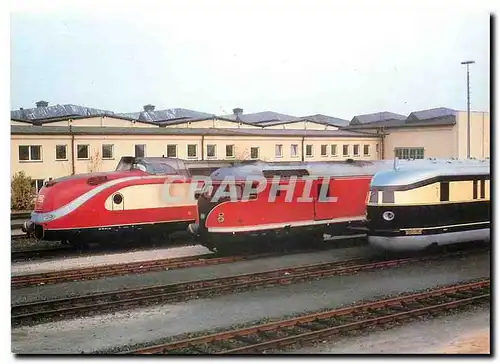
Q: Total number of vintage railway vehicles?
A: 3